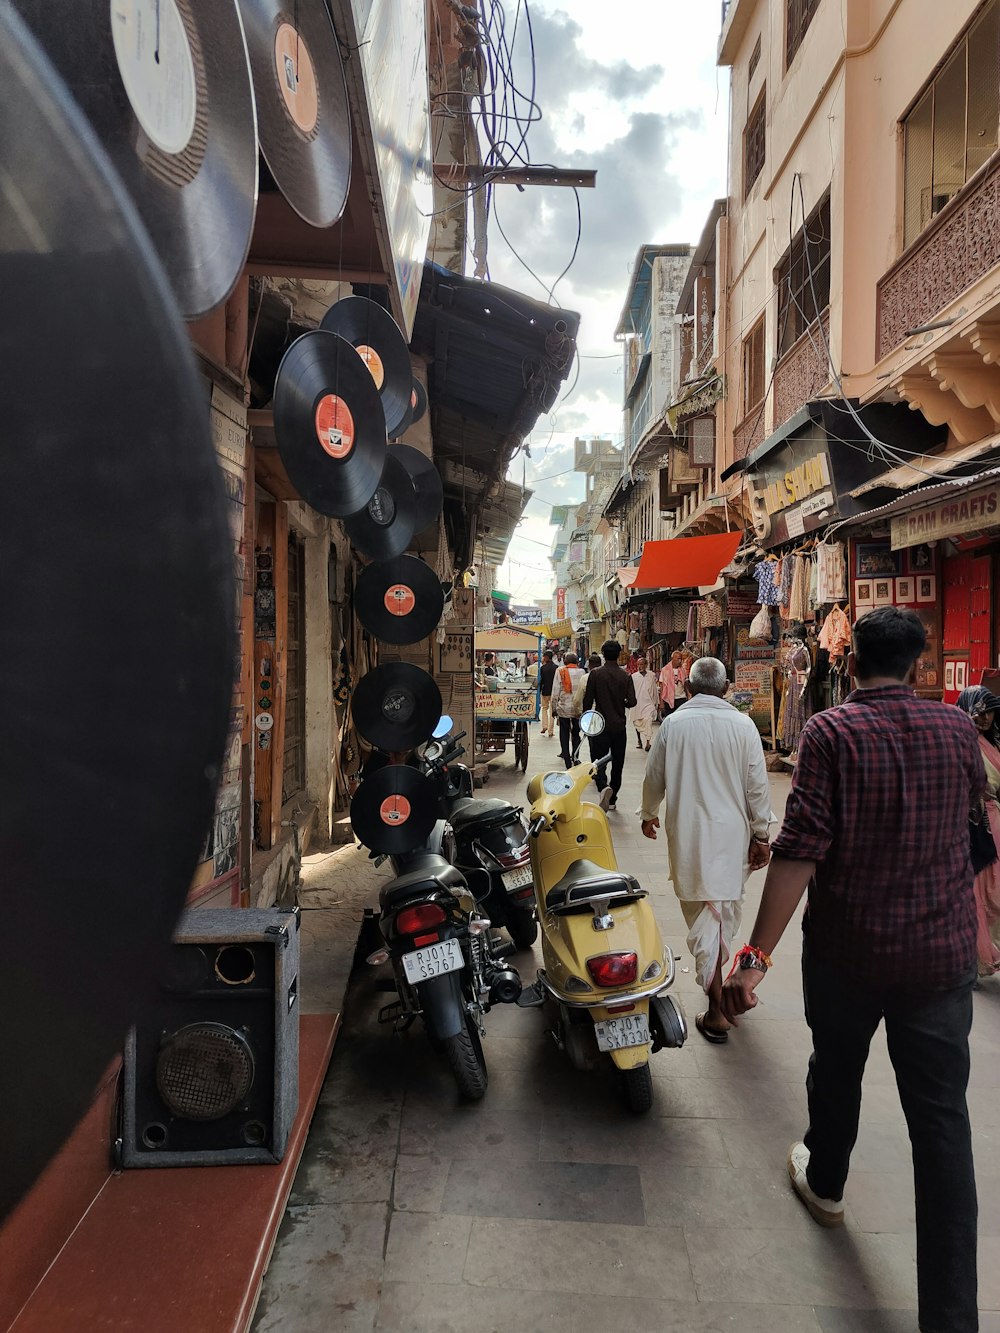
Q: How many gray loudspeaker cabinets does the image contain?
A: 1